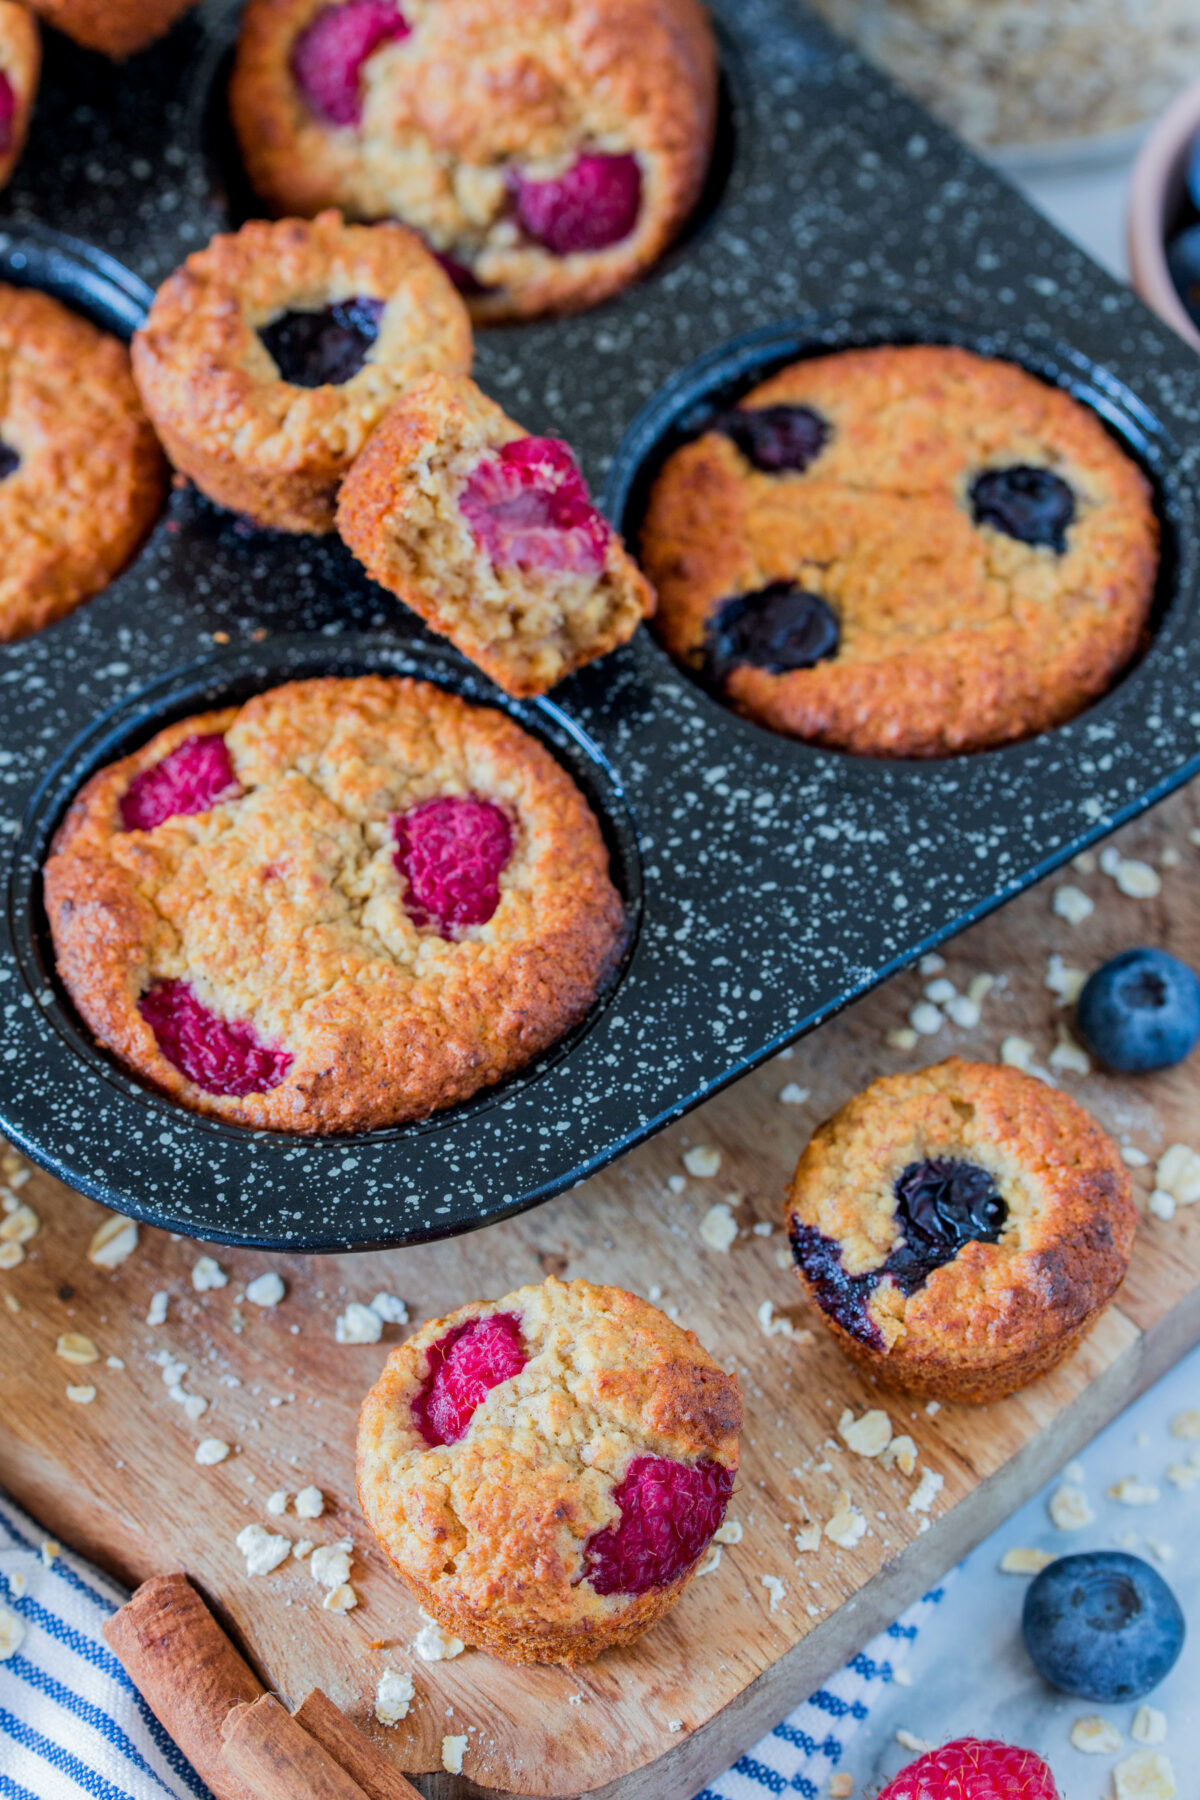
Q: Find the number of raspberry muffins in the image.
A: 5